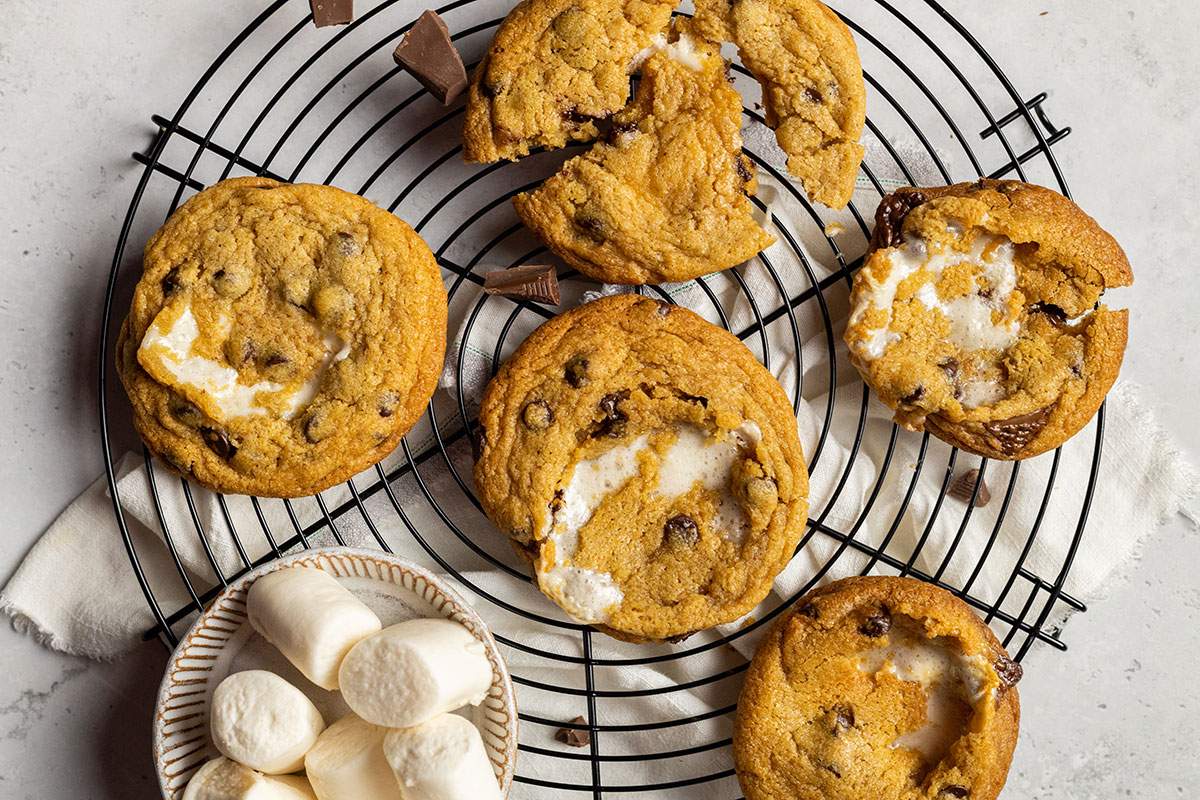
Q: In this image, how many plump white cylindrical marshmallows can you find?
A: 6